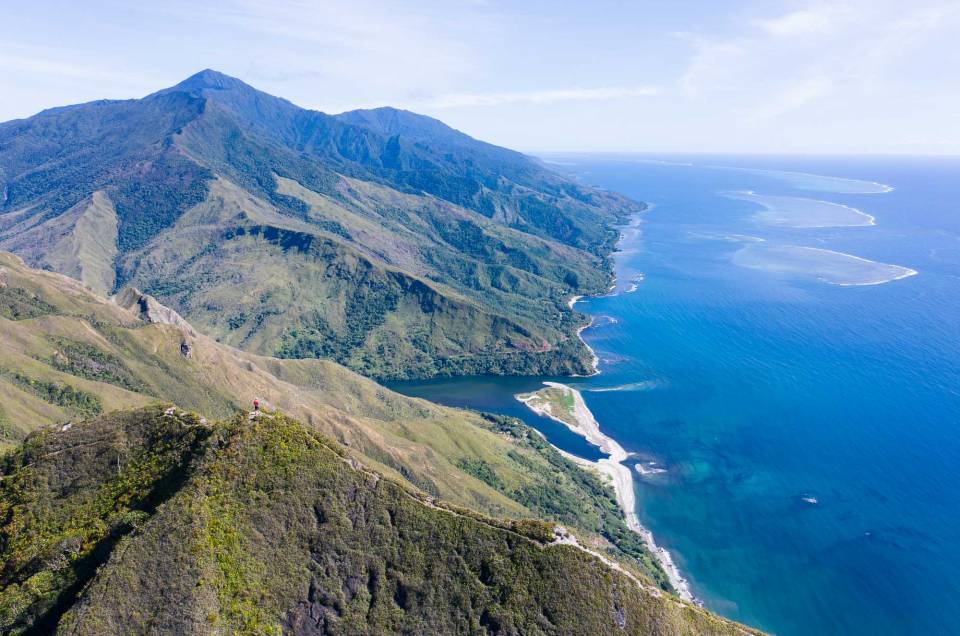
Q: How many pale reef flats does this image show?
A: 3